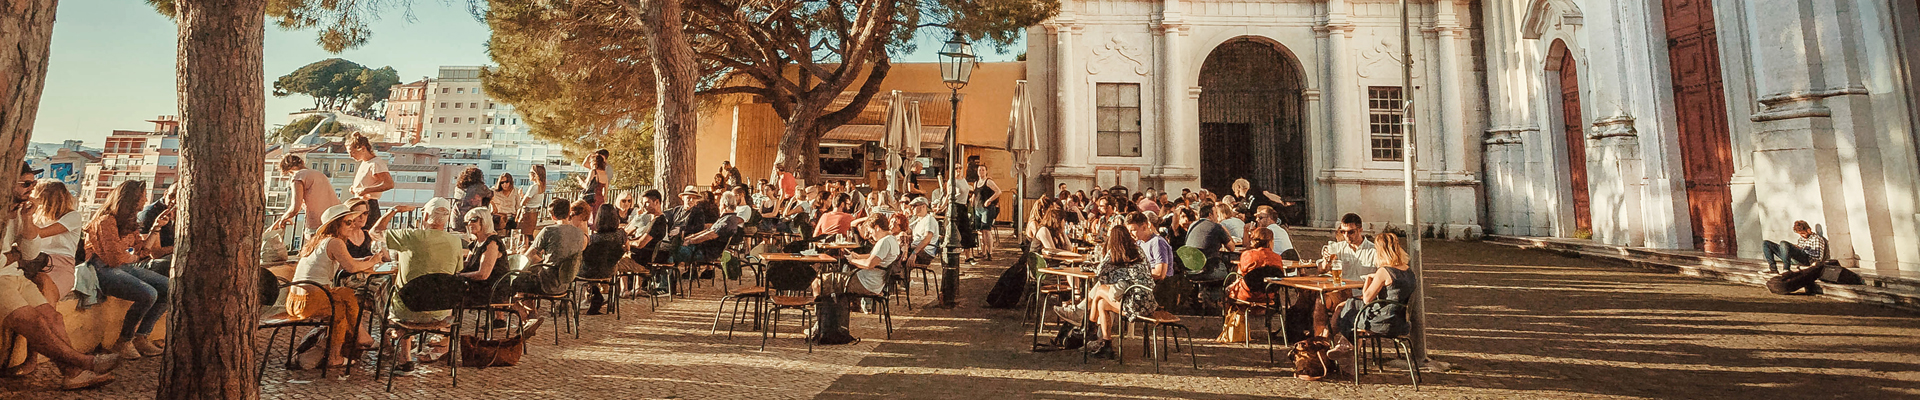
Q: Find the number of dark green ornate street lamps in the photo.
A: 1